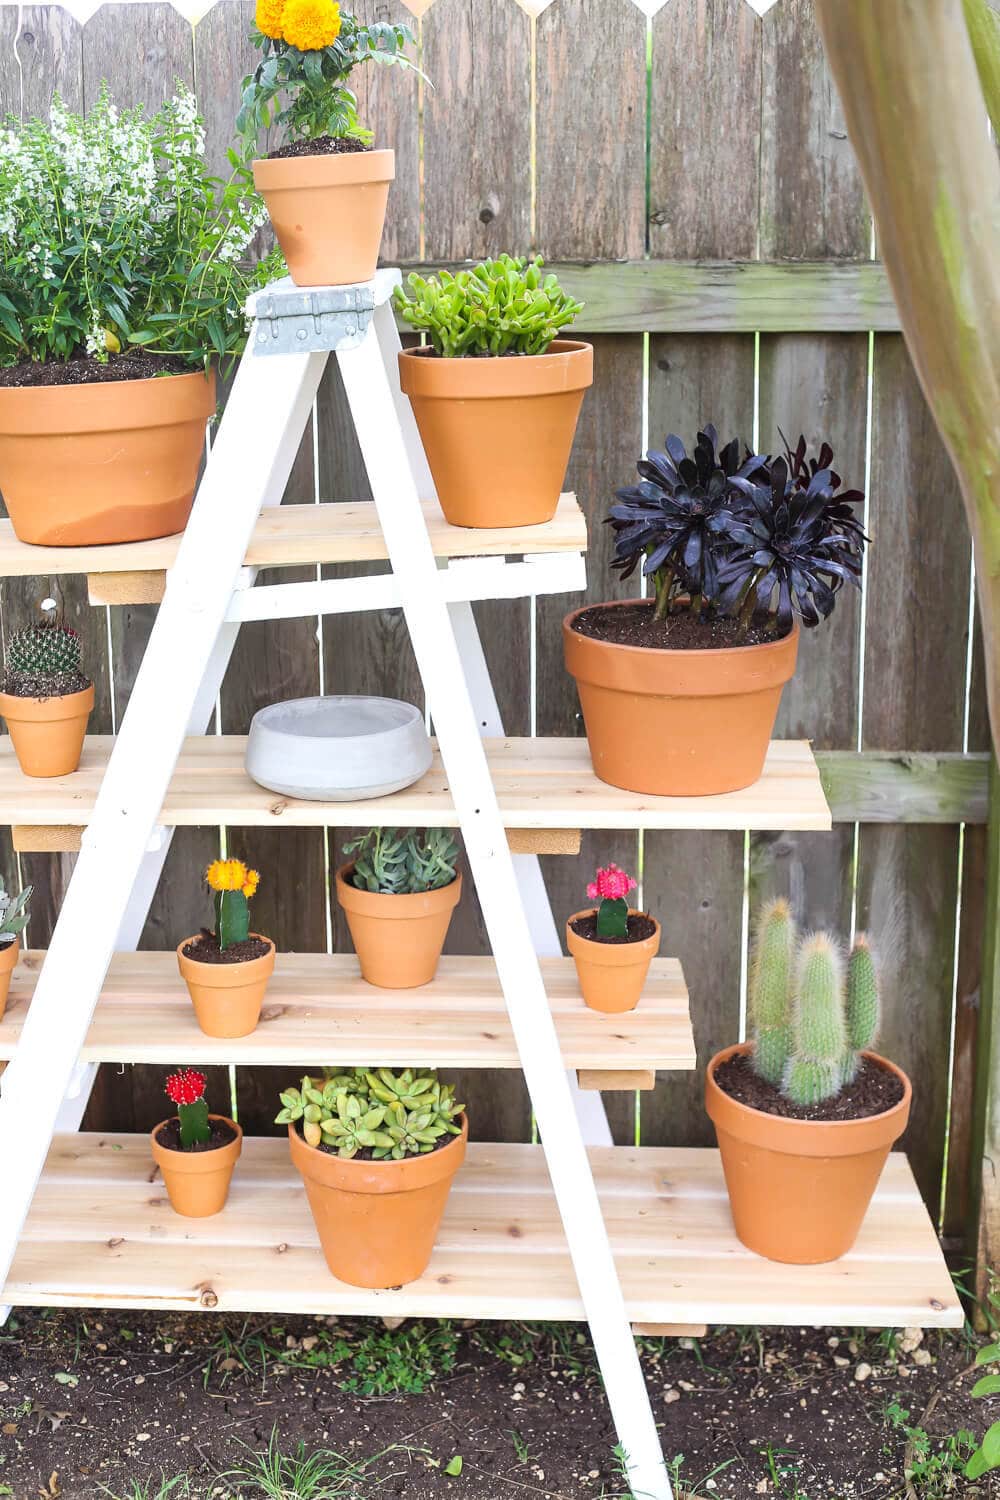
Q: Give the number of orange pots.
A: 12